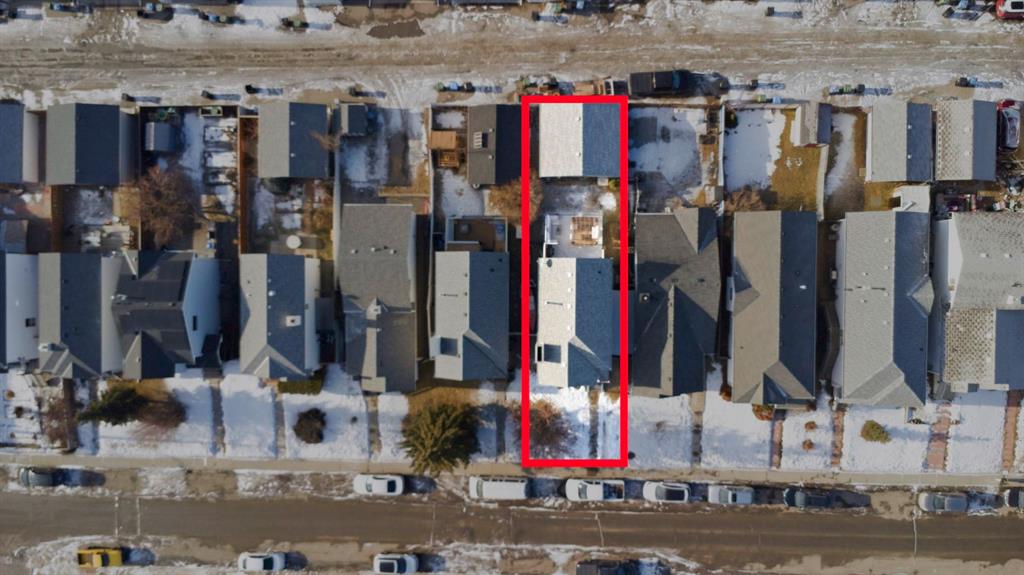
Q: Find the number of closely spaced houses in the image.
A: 11